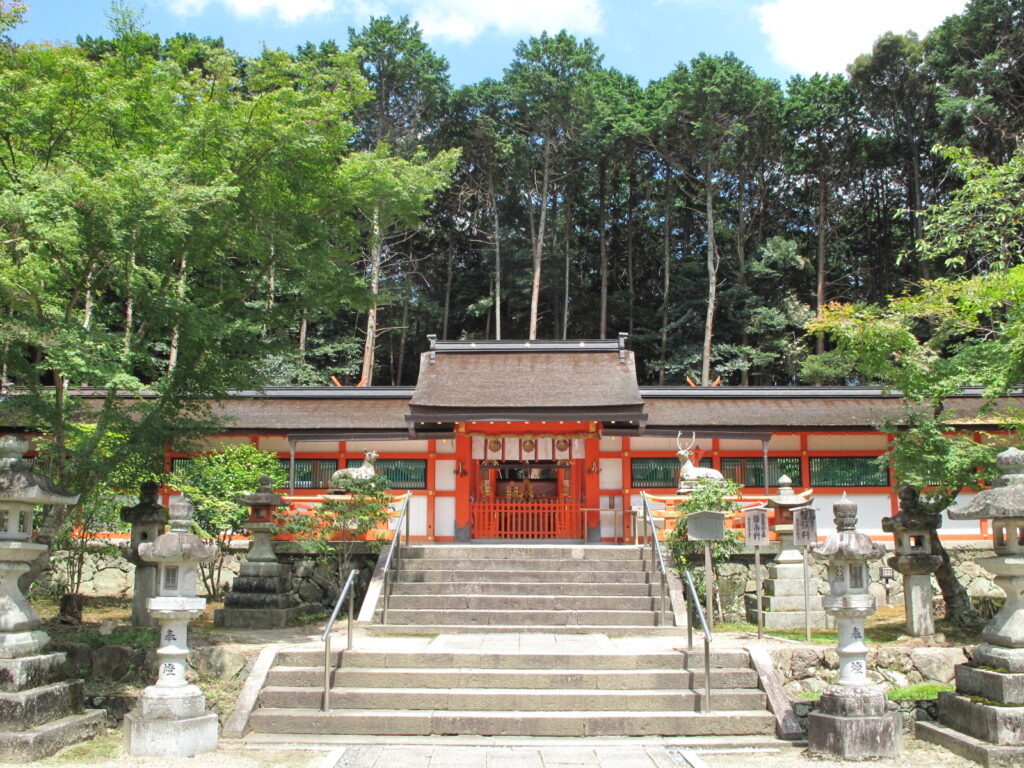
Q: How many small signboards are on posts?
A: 3